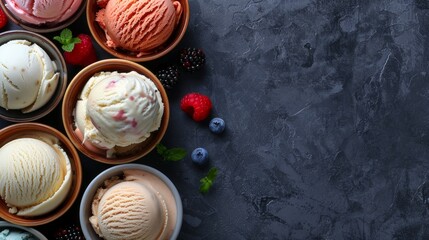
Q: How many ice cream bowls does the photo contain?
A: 7